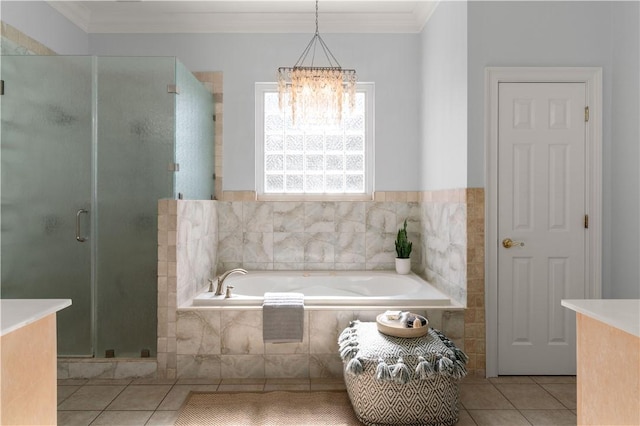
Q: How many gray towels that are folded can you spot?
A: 1